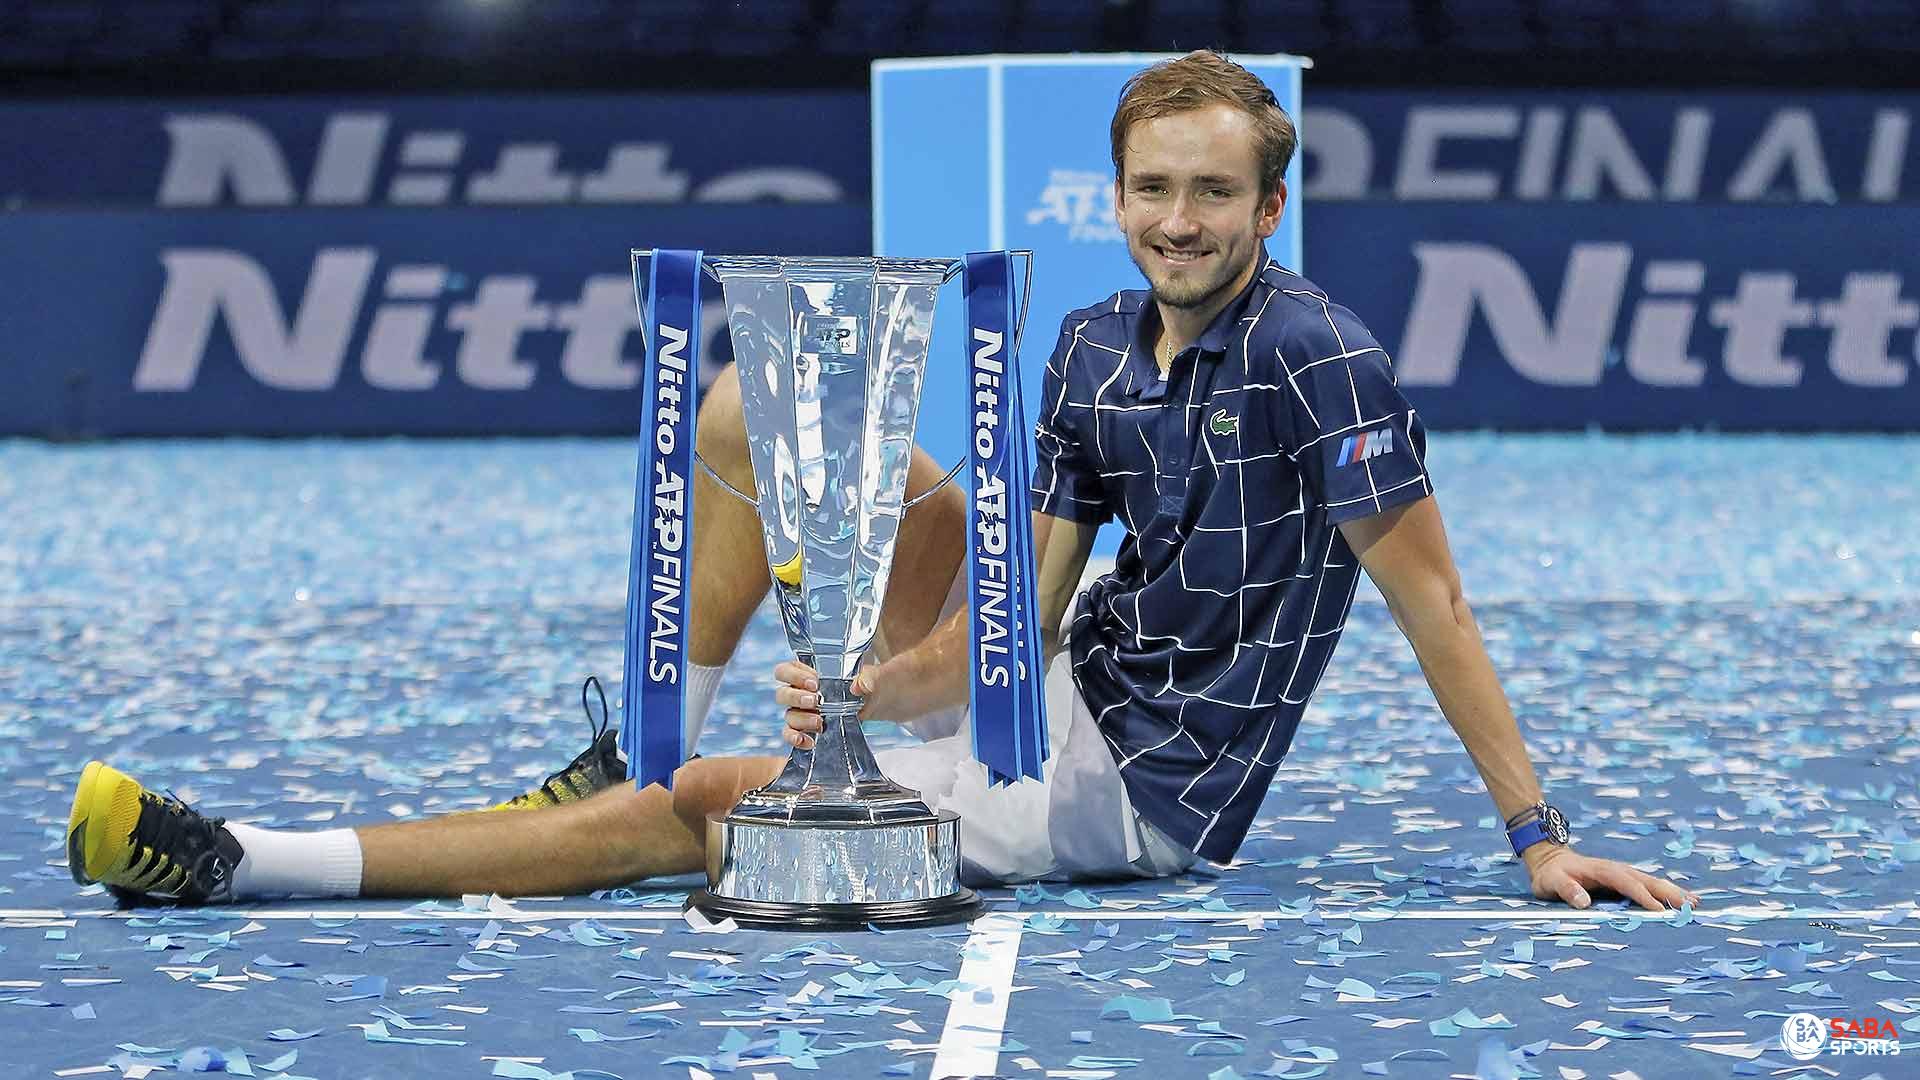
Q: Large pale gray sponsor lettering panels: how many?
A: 4